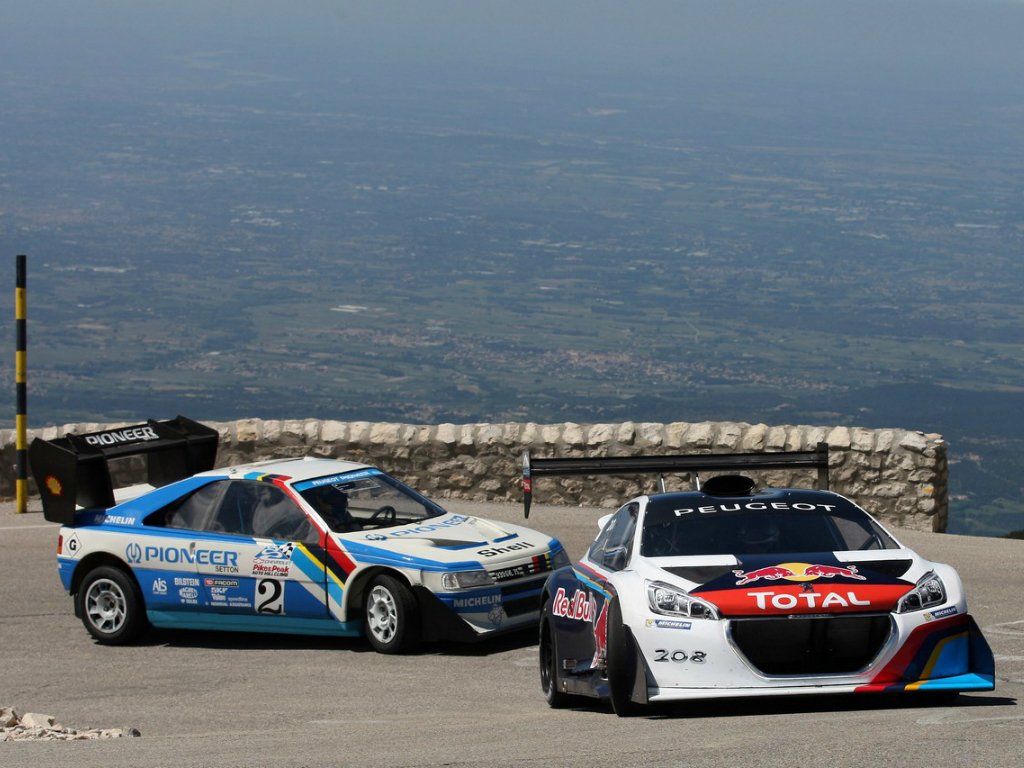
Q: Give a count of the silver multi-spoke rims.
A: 2